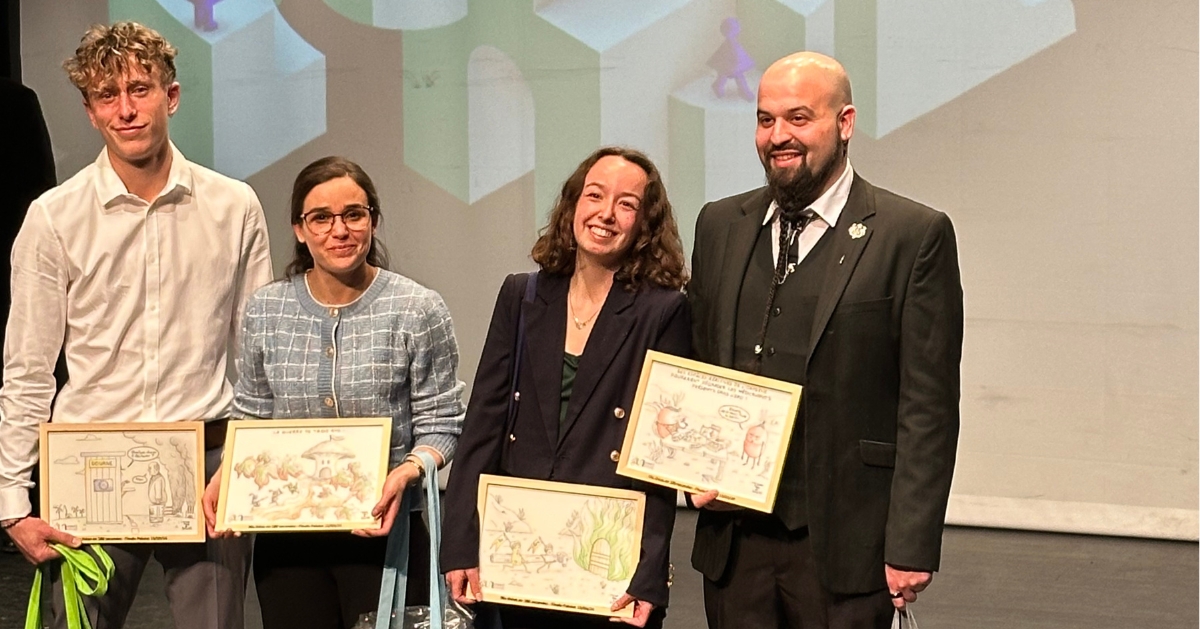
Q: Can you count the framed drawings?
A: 4